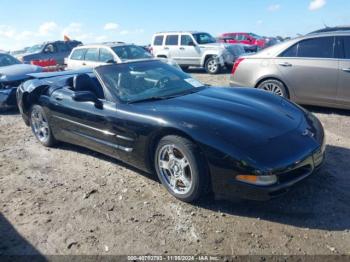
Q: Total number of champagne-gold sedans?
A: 1